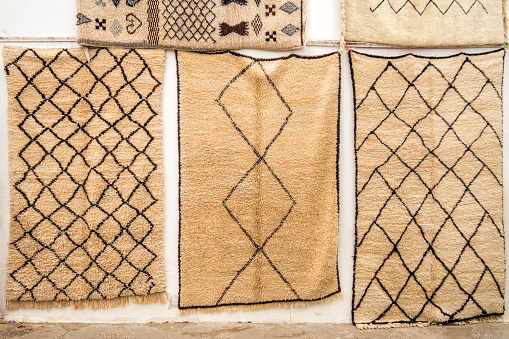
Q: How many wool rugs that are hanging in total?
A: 5